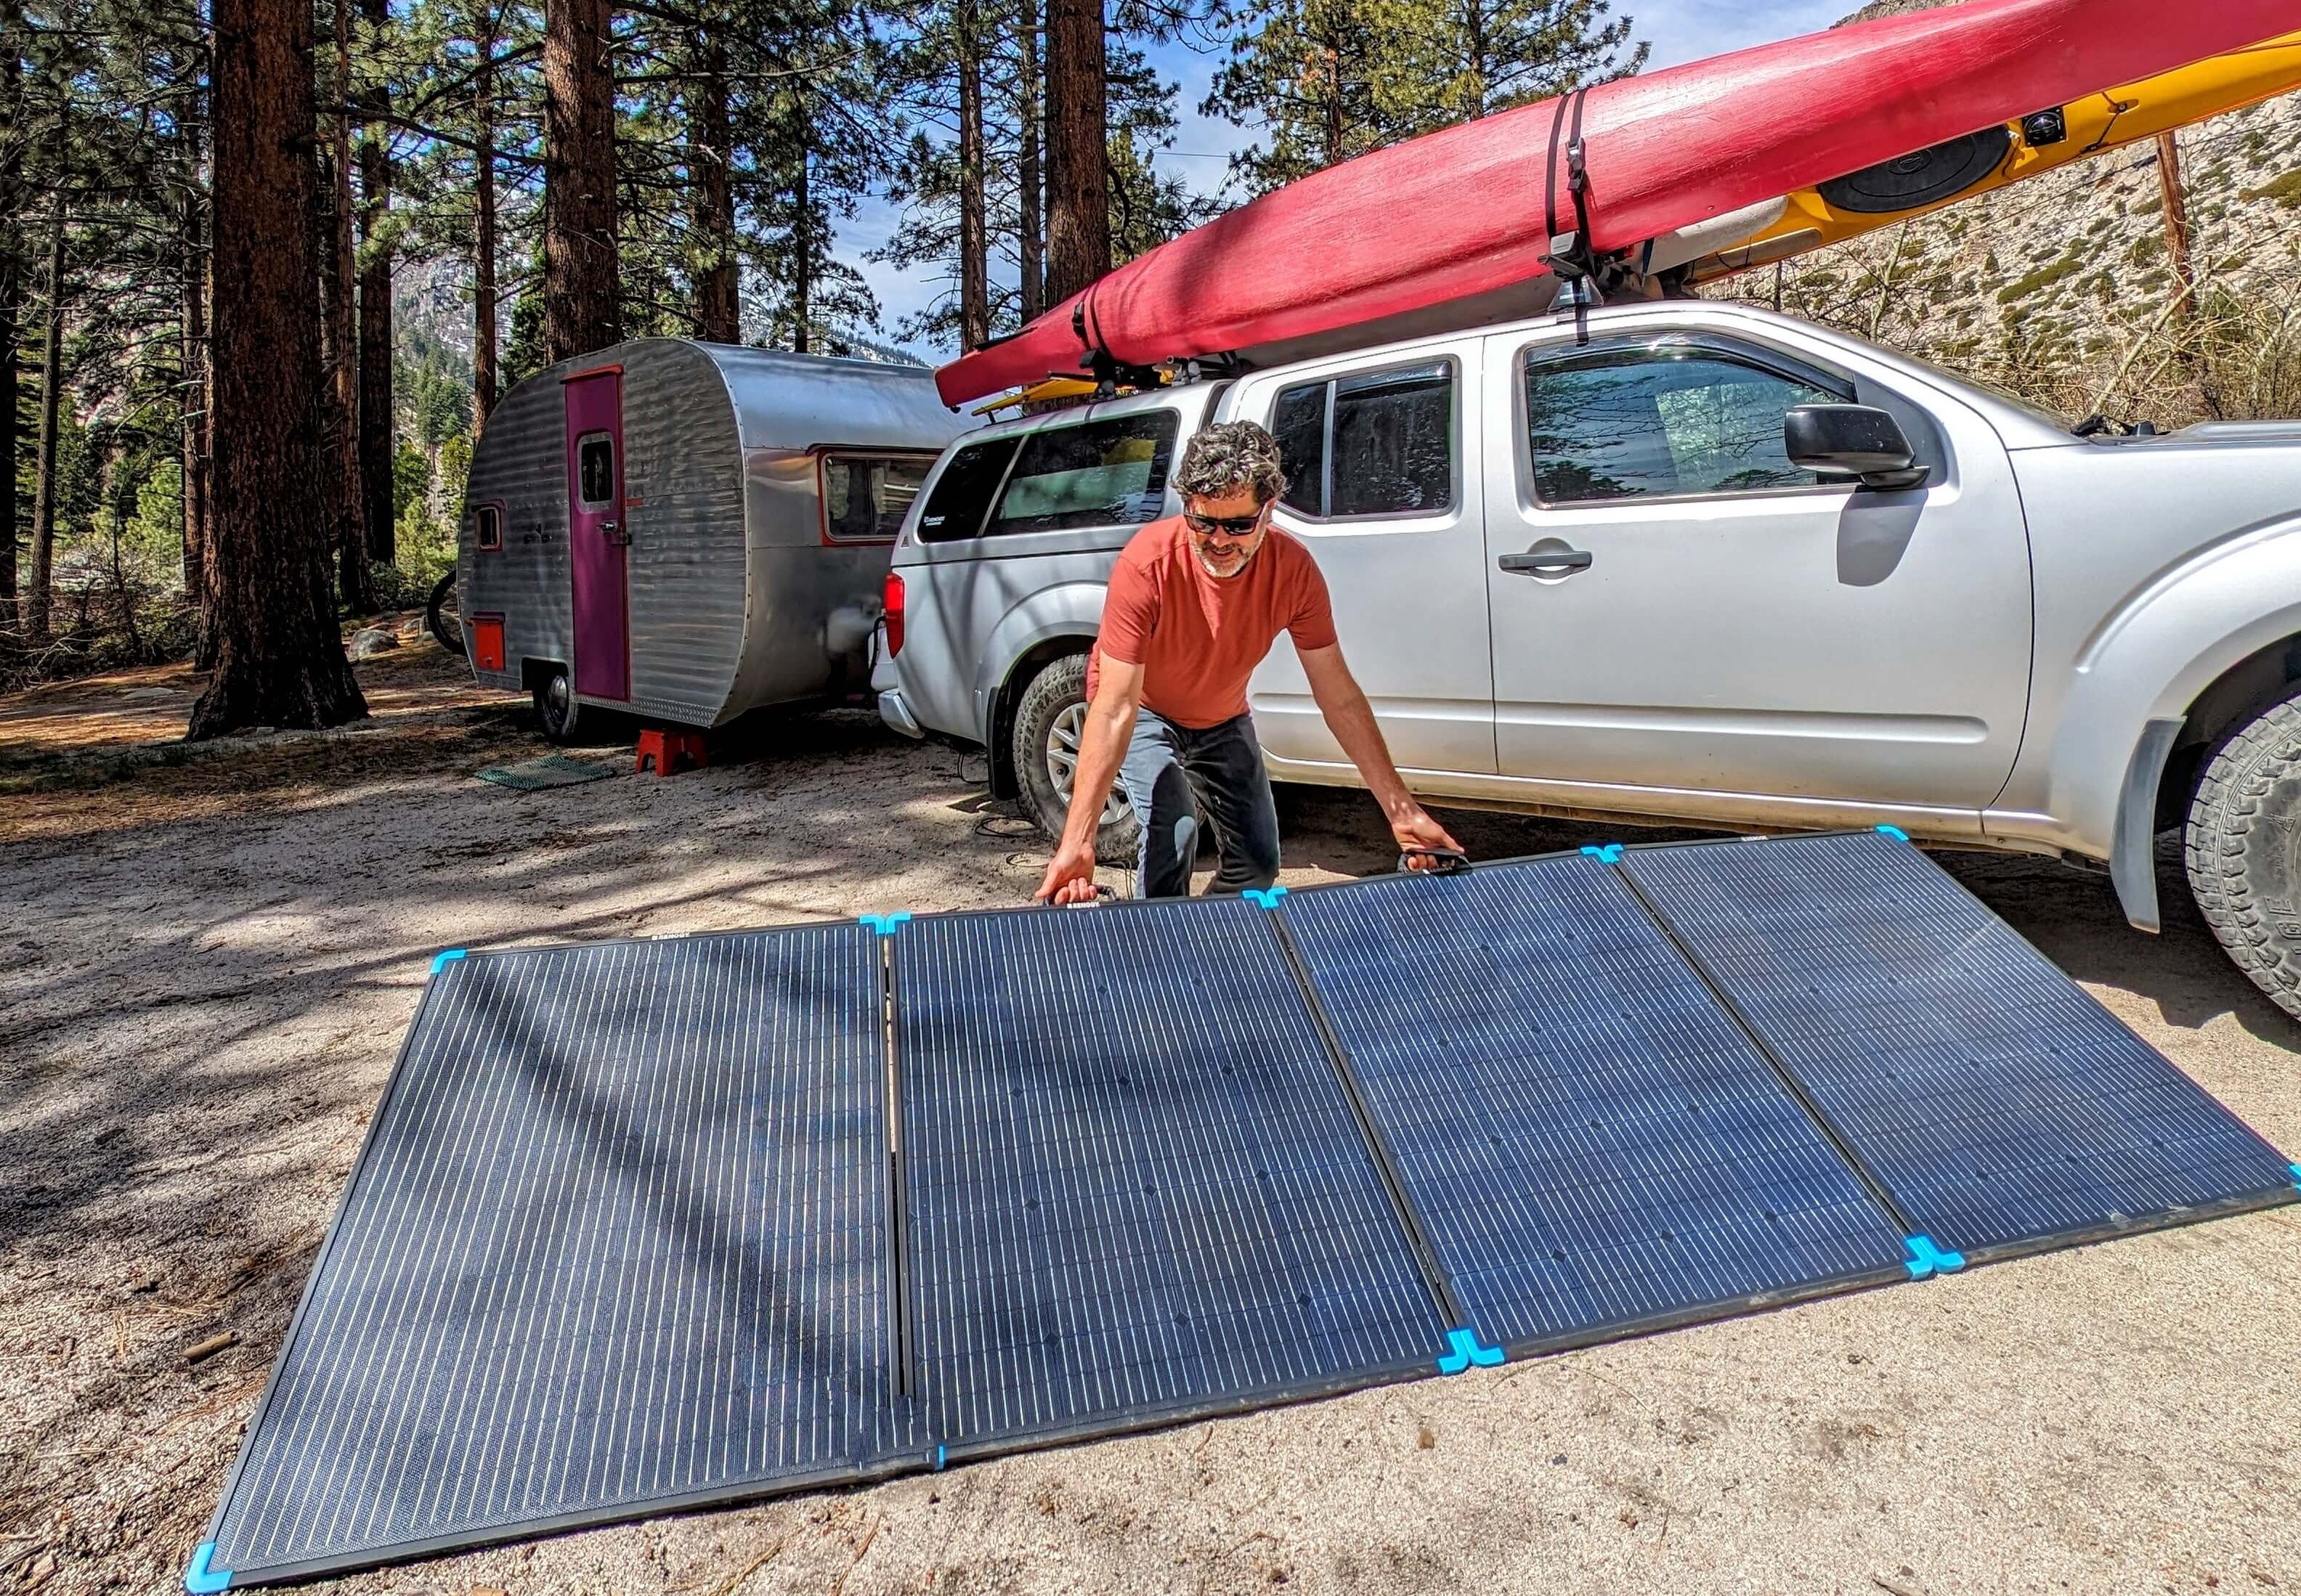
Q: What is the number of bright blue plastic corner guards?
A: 15